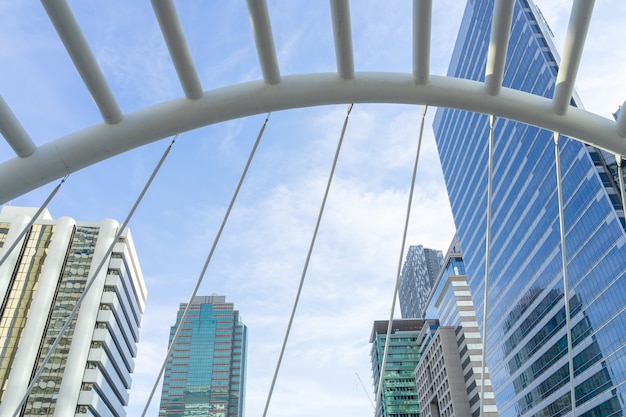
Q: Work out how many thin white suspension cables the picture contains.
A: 8